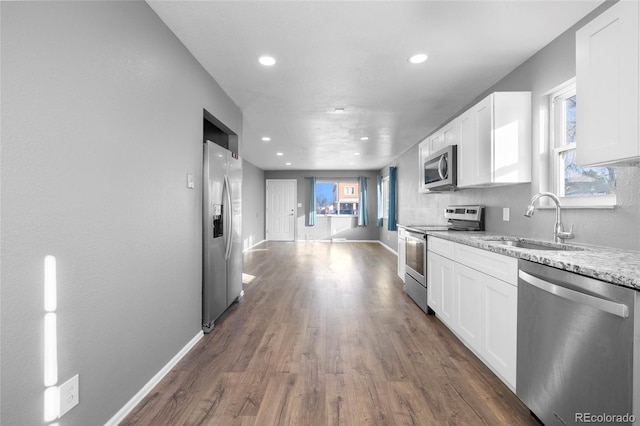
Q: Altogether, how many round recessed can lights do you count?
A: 8